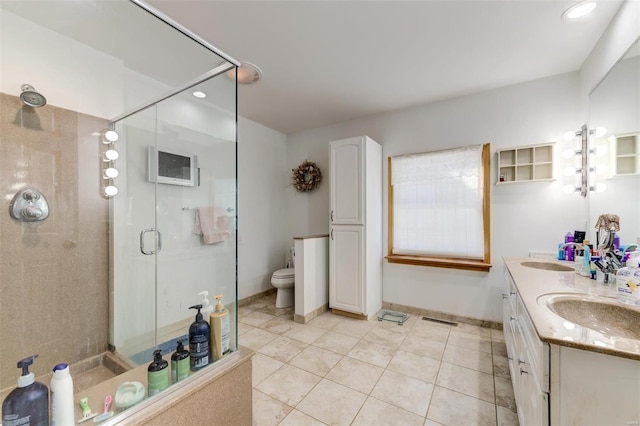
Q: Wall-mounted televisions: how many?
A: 1